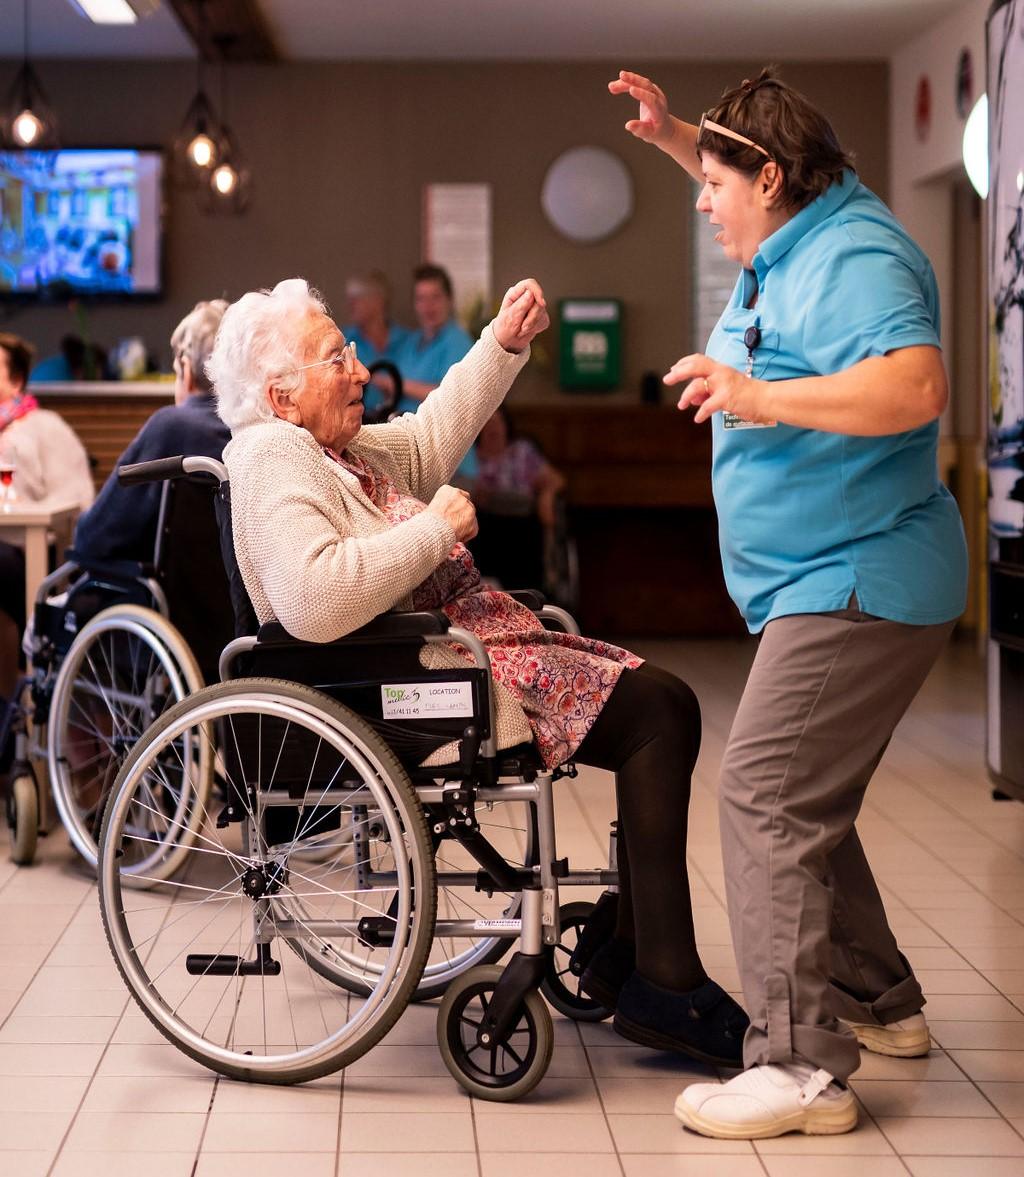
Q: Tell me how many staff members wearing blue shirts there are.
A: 3